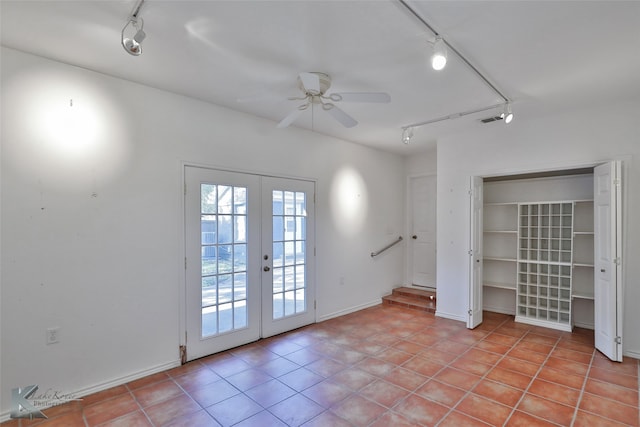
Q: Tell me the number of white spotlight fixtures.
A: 4